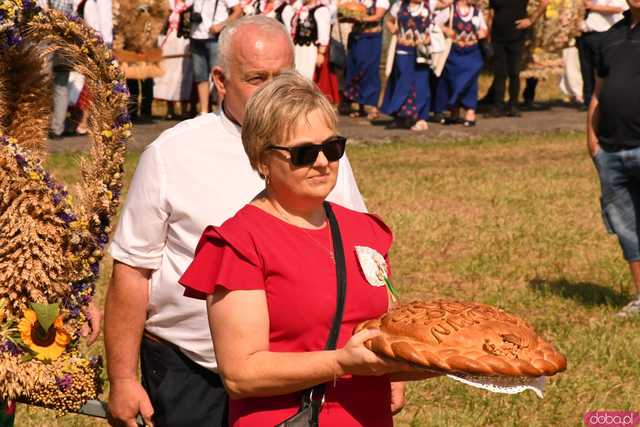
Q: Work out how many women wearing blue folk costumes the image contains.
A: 3